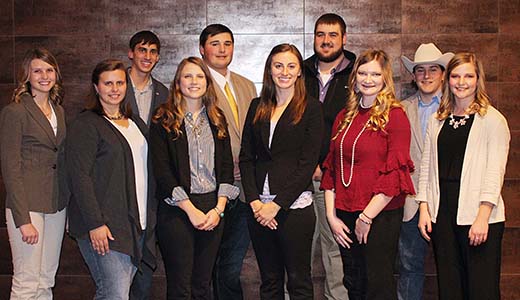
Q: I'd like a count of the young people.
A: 10